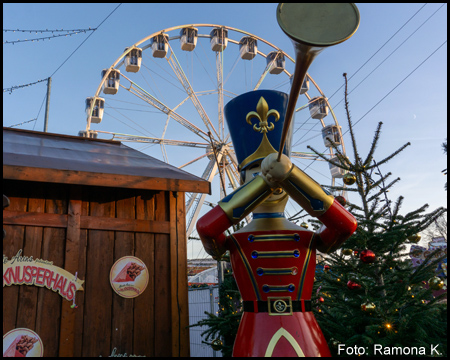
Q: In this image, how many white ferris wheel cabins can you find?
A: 13